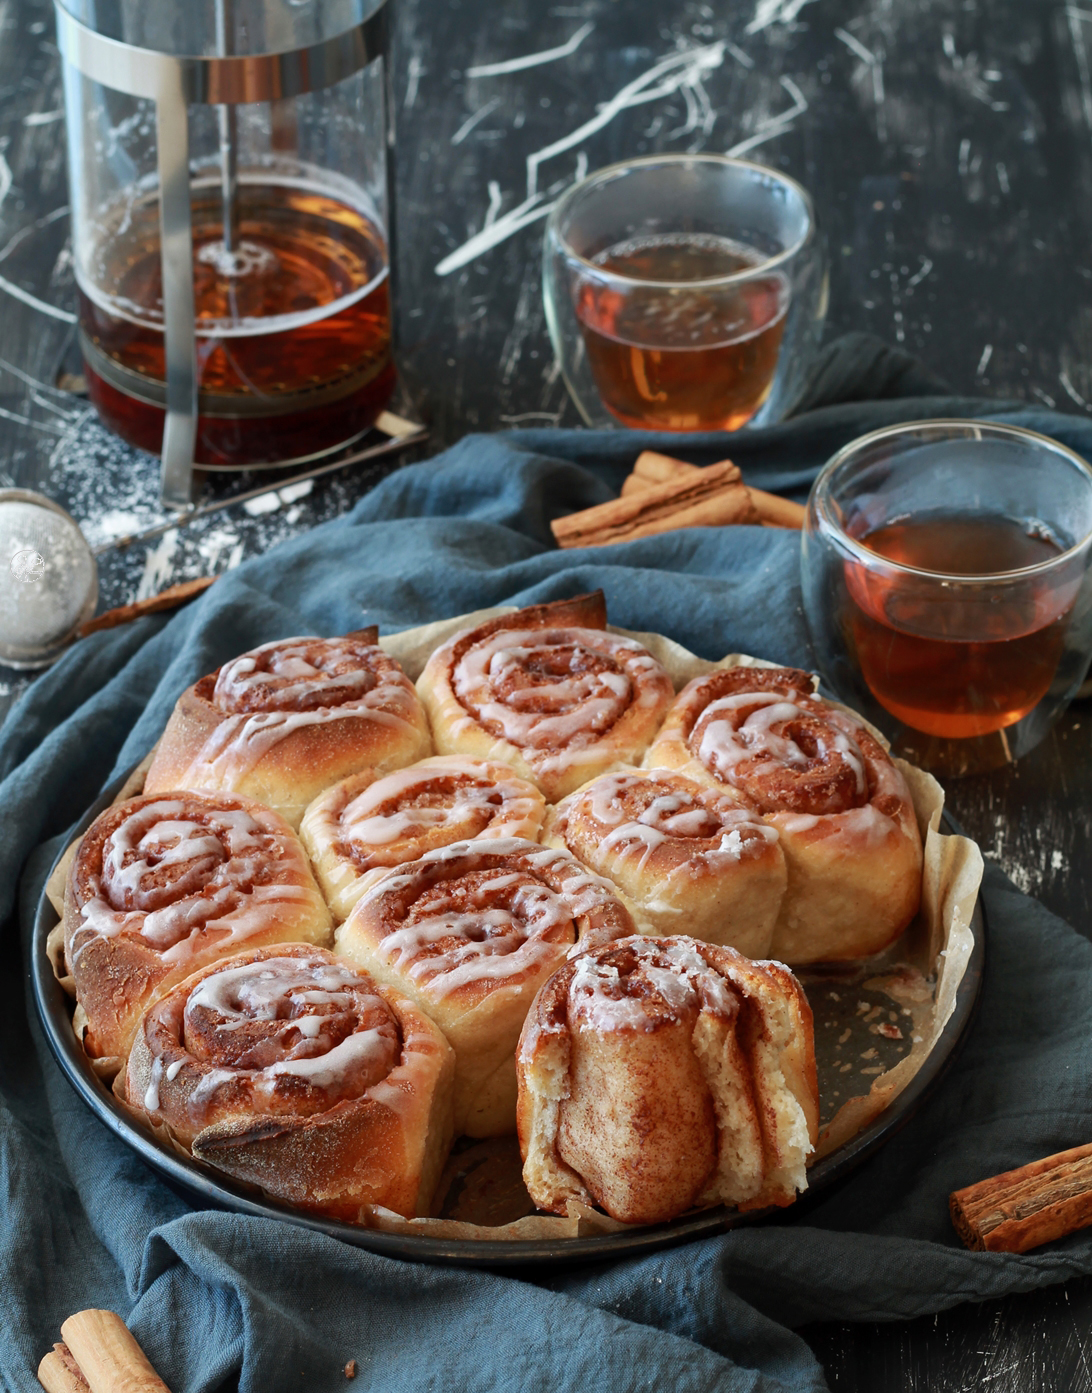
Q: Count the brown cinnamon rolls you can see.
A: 9